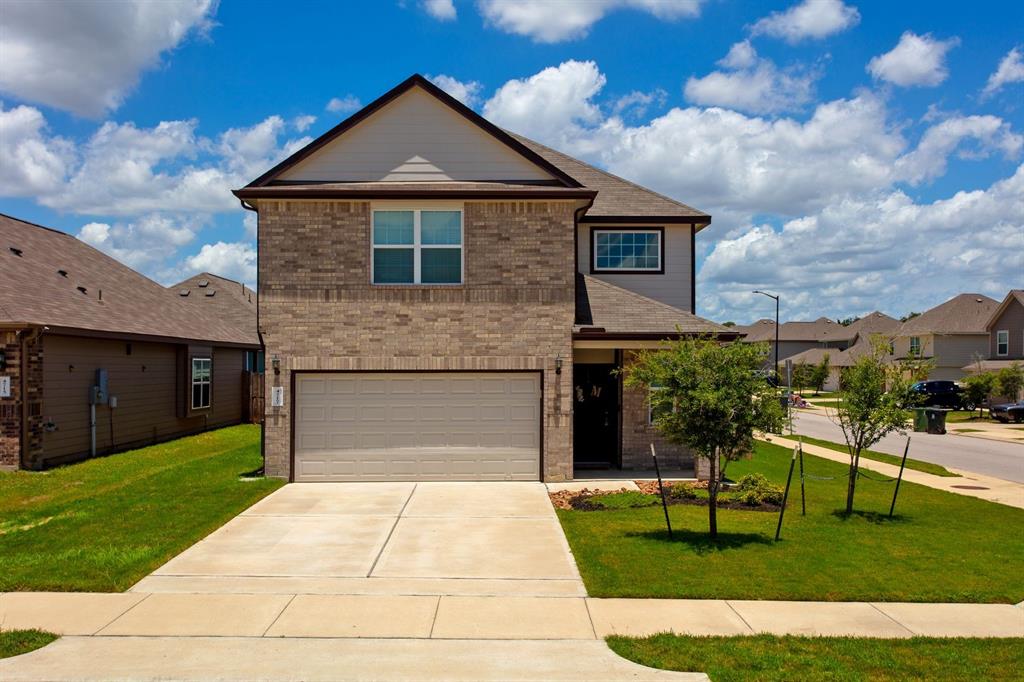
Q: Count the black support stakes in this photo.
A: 4